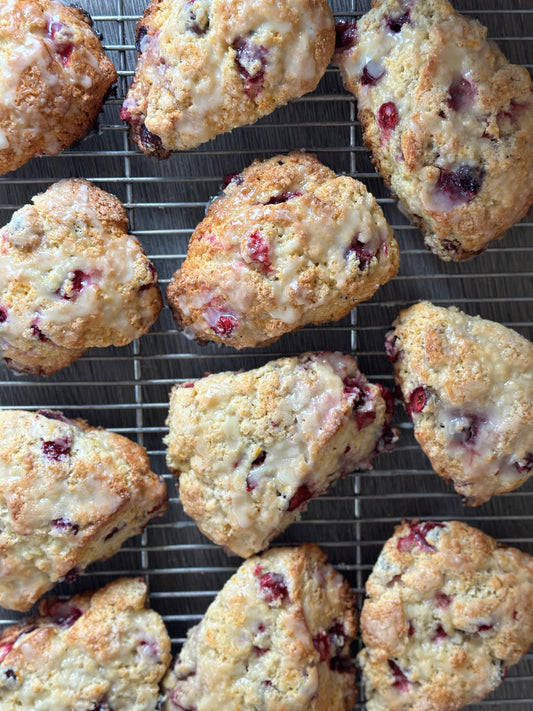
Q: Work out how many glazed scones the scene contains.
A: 11